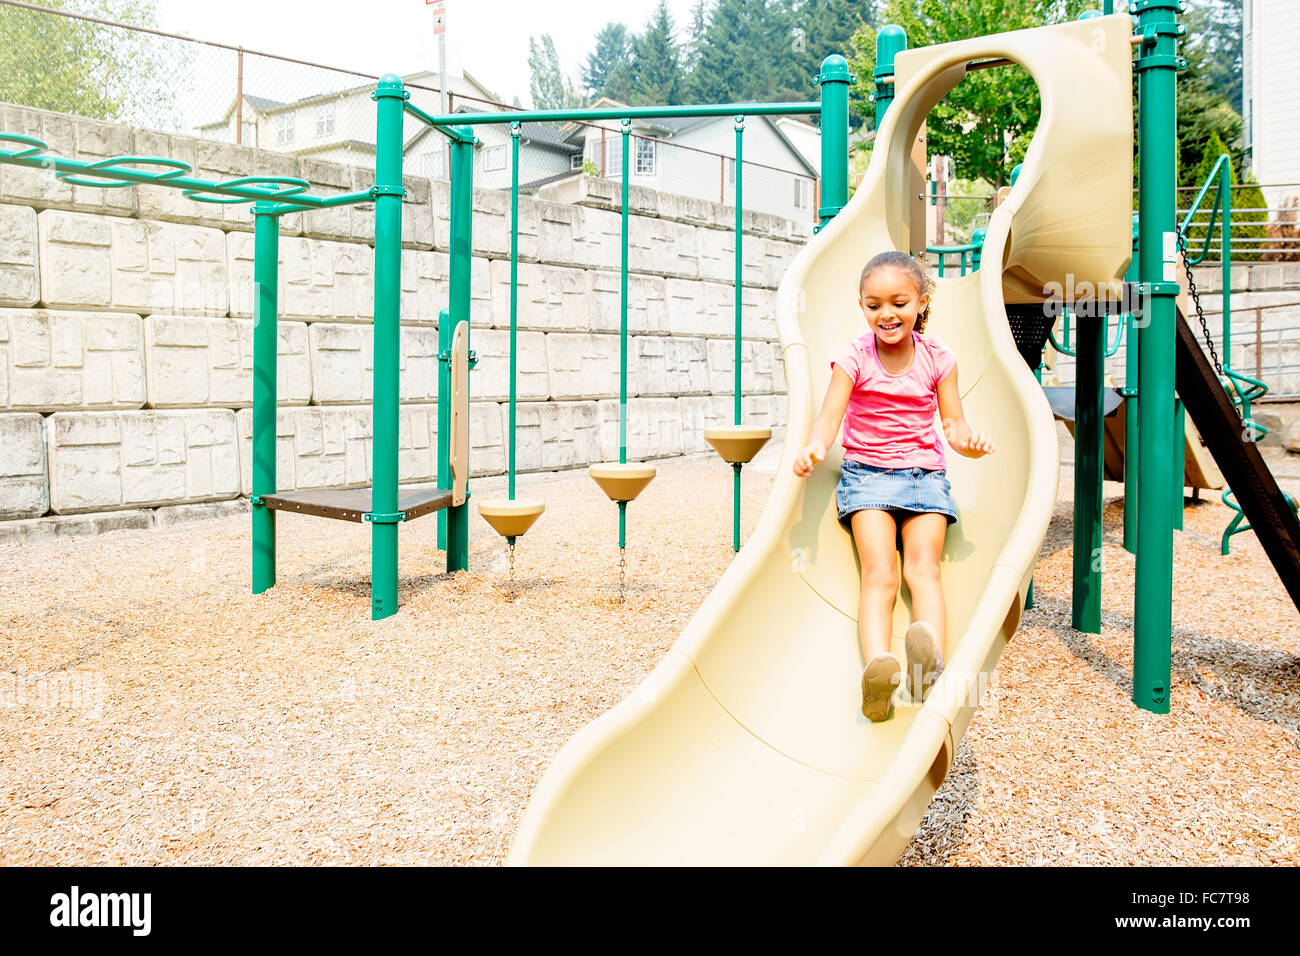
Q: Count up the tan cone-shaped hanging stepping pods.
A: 3